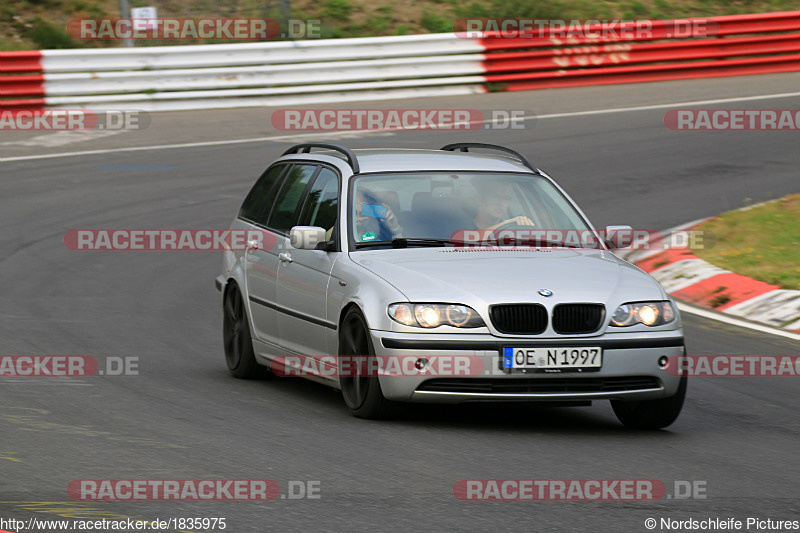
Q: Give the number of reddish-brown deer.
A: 0